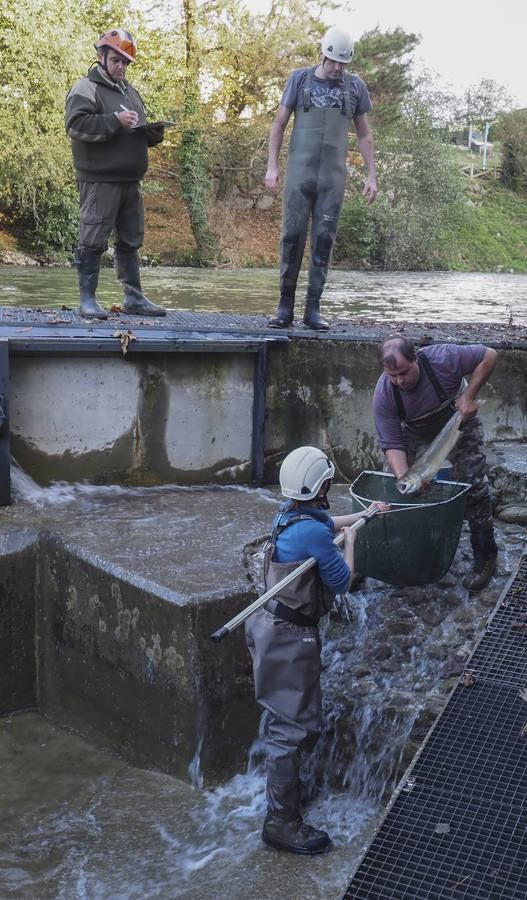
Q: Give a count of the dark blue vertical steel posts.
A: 2